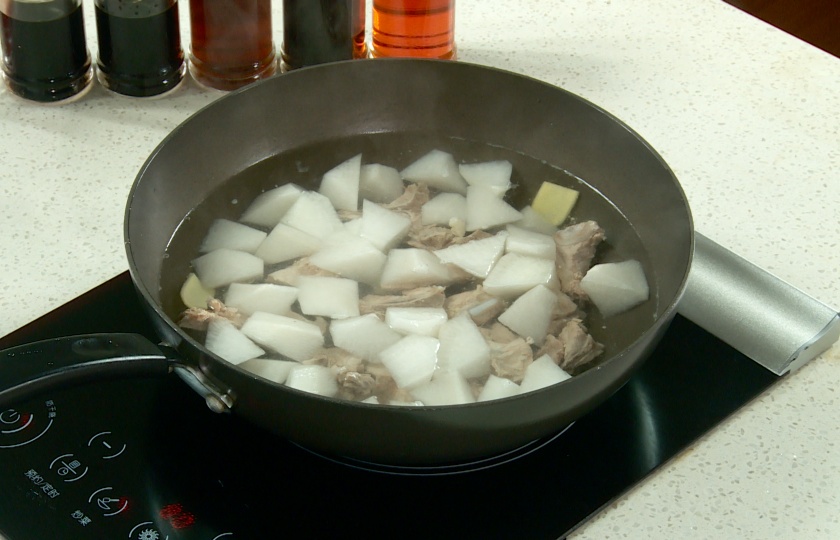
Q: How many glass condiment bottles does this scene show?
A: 5